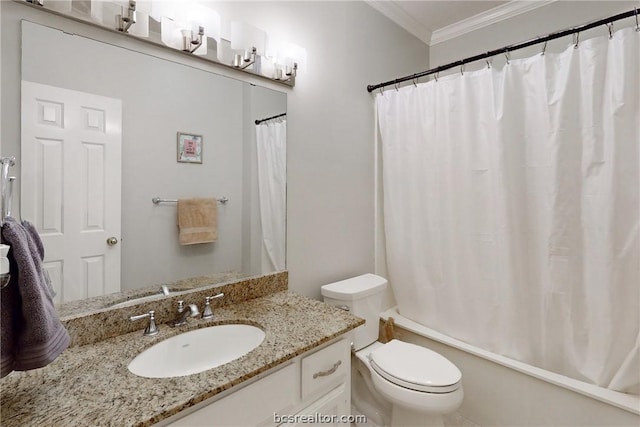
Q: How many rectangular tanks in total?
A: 1